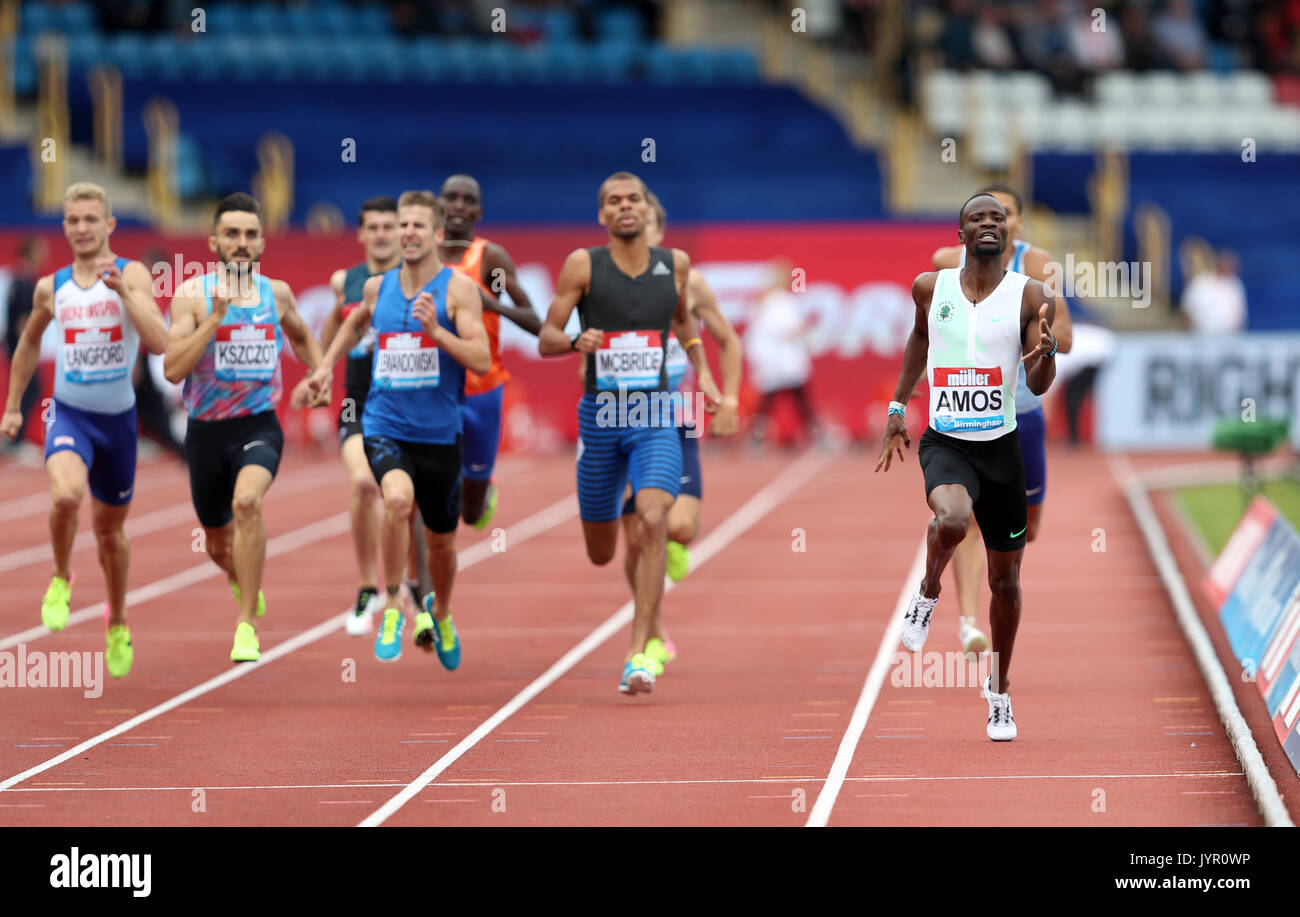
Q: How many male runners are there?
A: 9